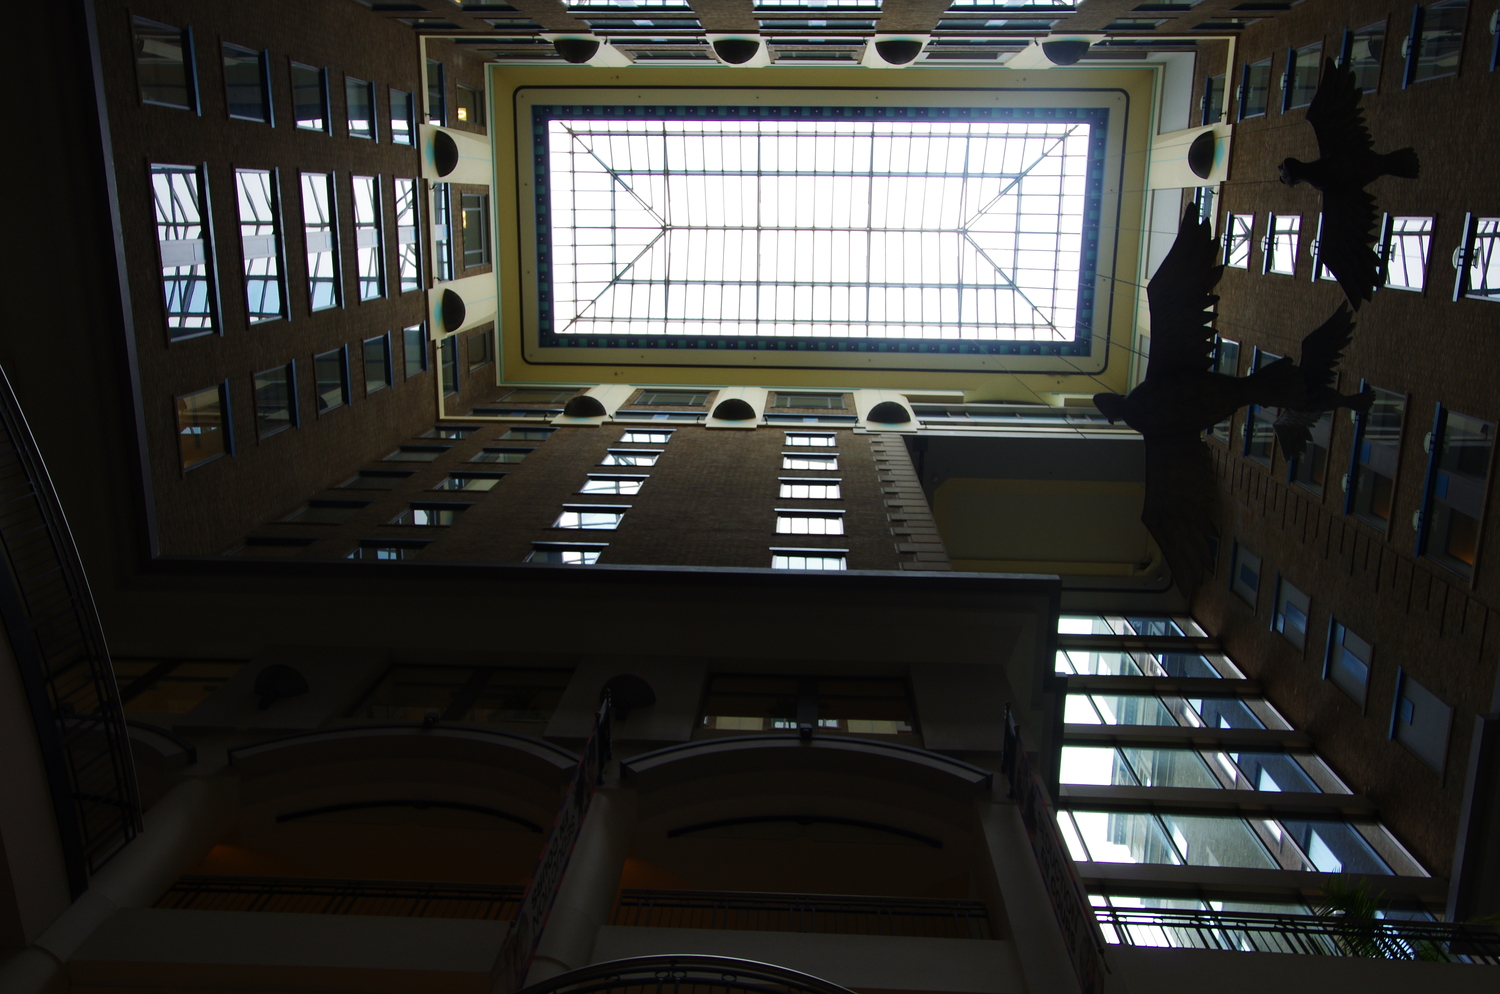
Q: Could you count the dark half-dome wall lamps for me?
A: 12